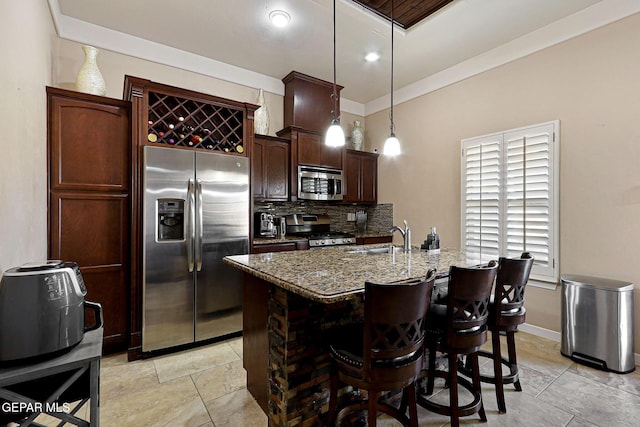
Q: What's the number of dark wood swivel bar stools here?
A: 3